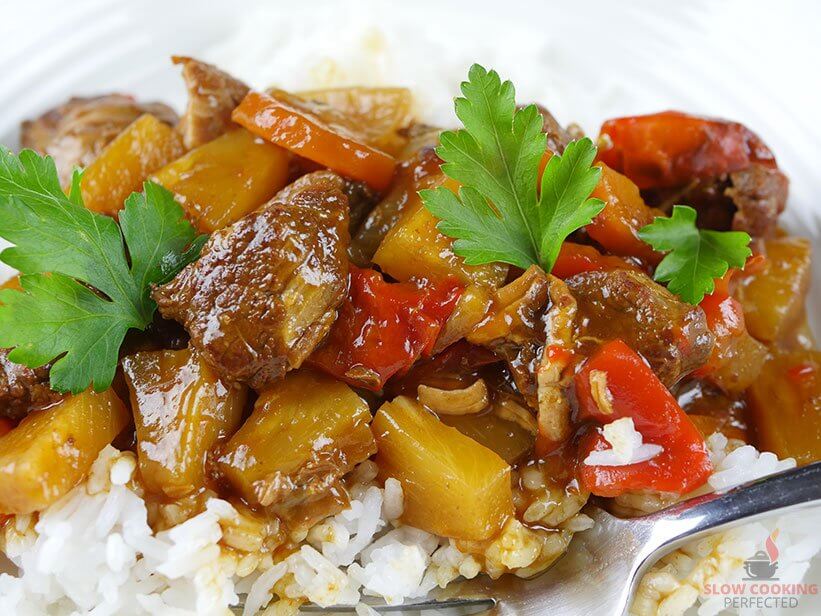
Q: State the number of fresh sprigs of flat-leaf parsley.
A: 3